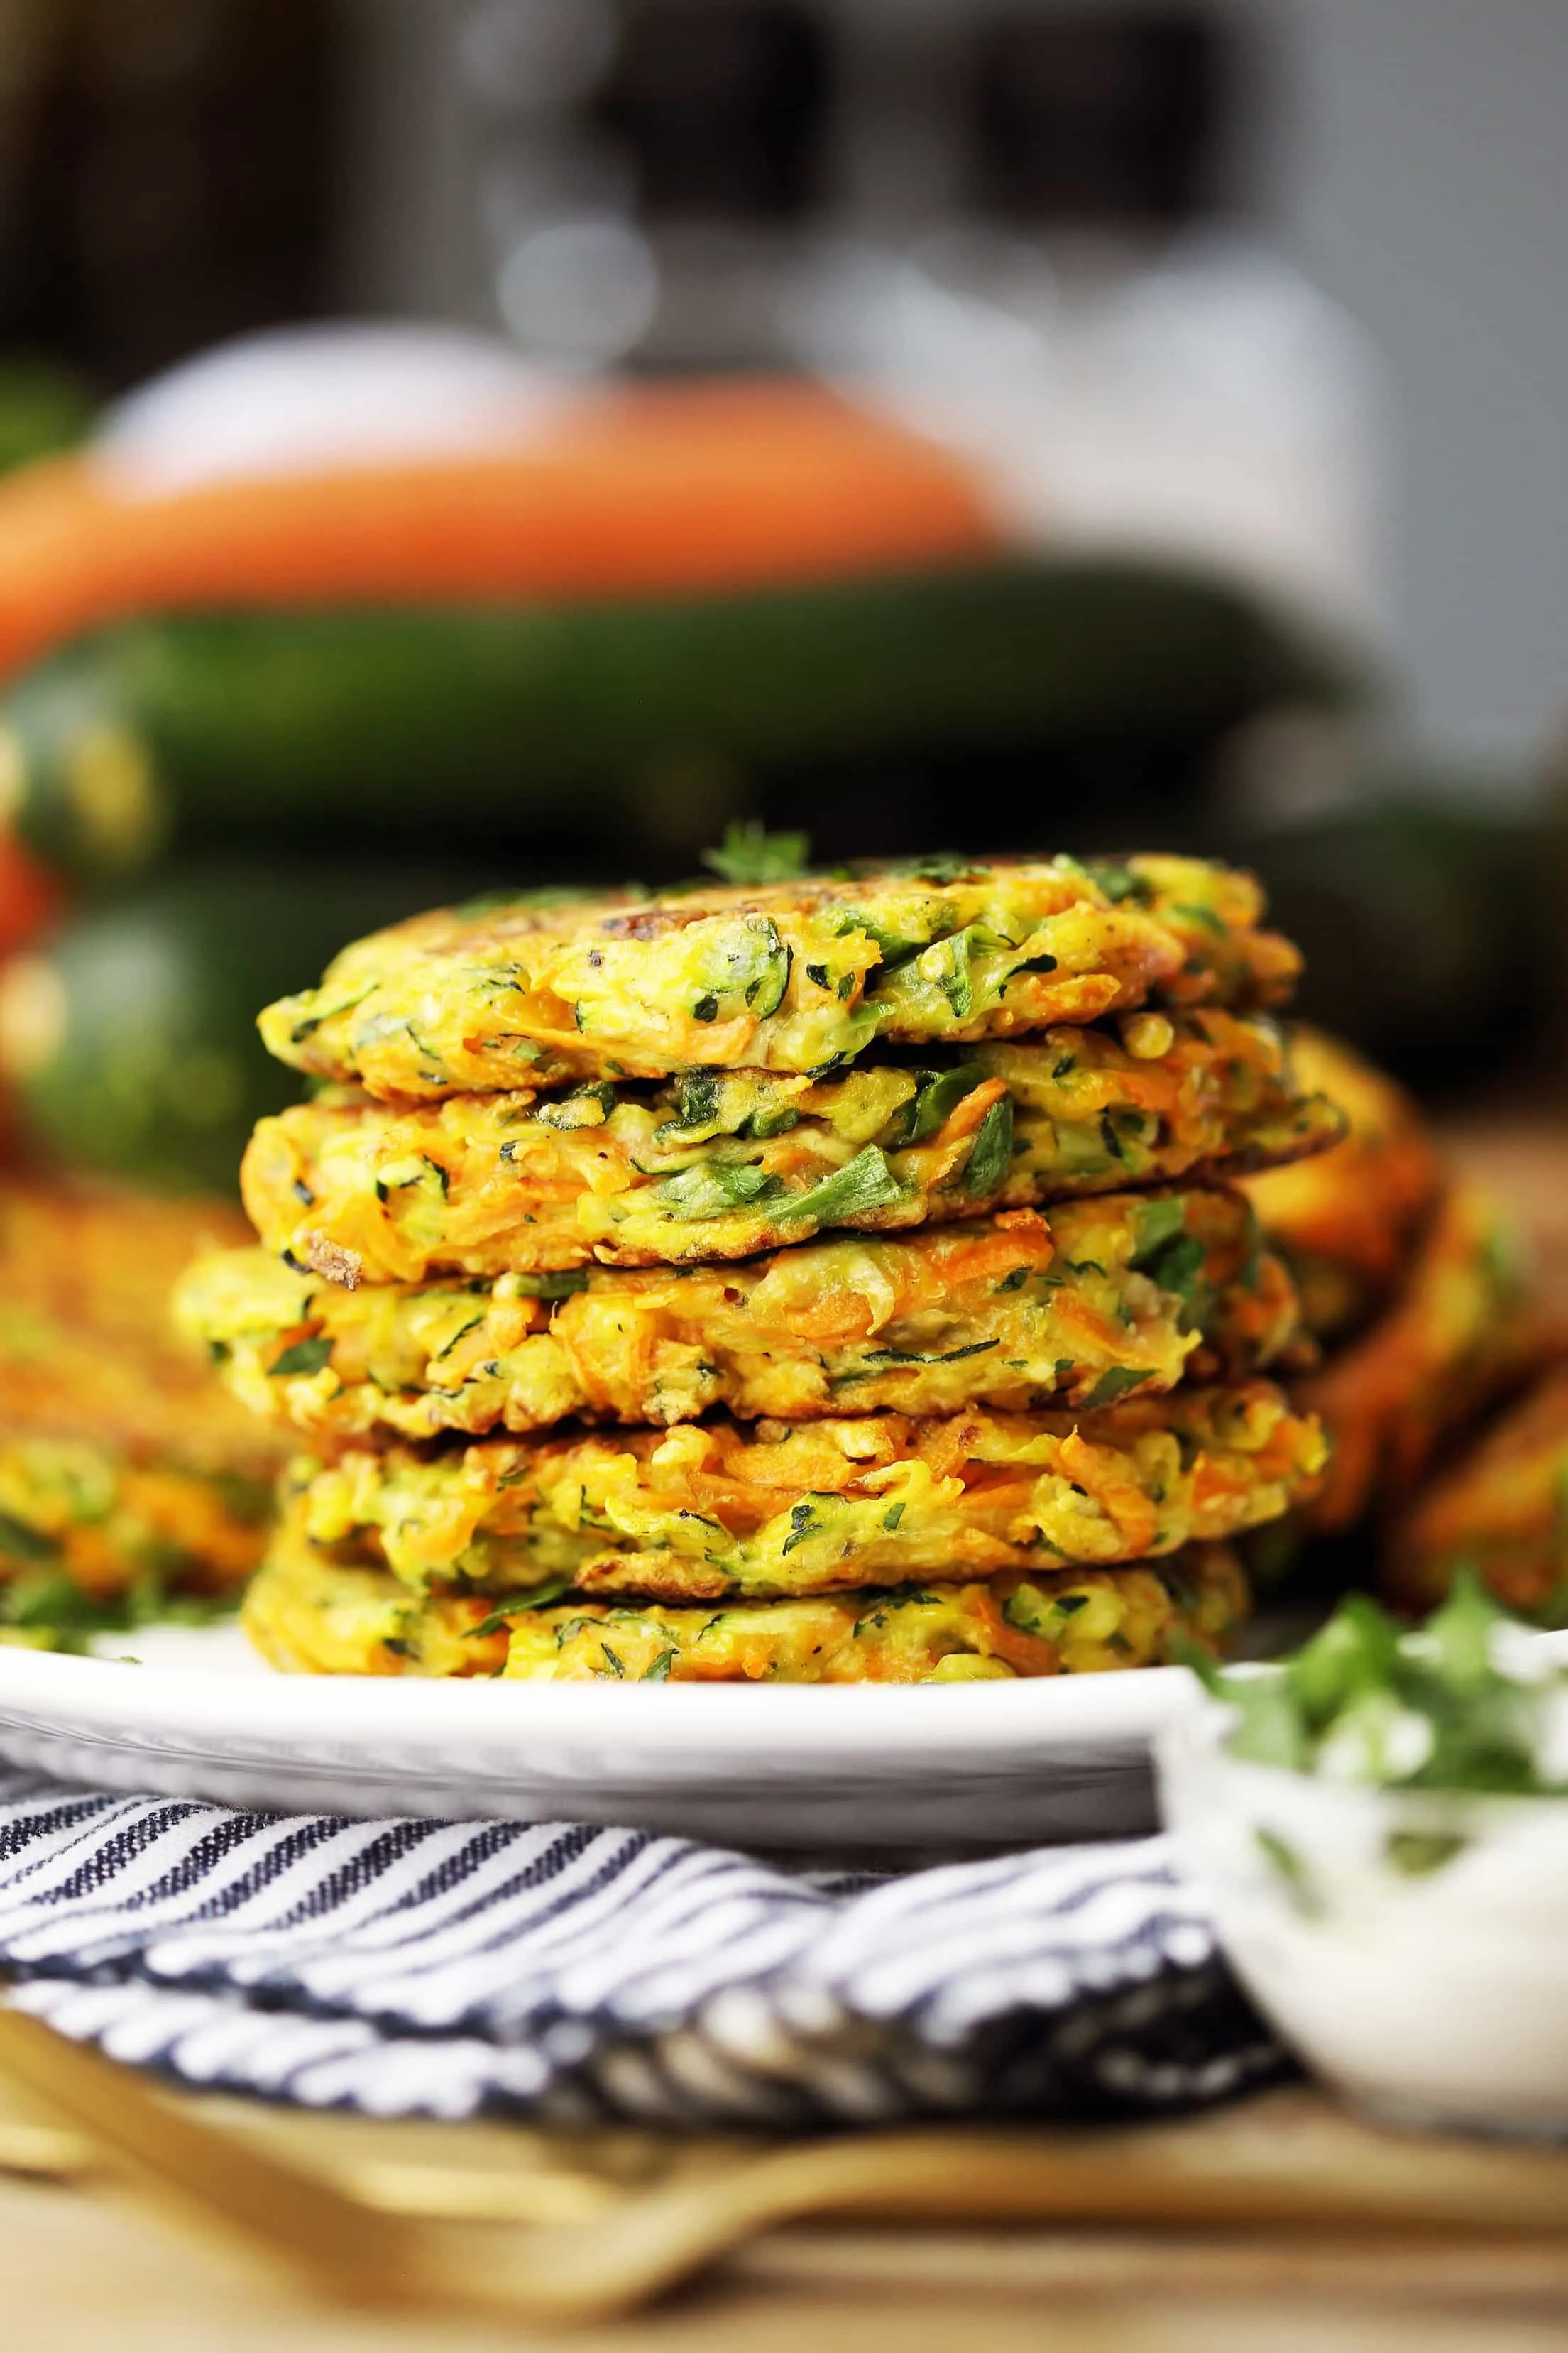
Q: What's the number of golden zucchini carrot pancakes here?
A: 5